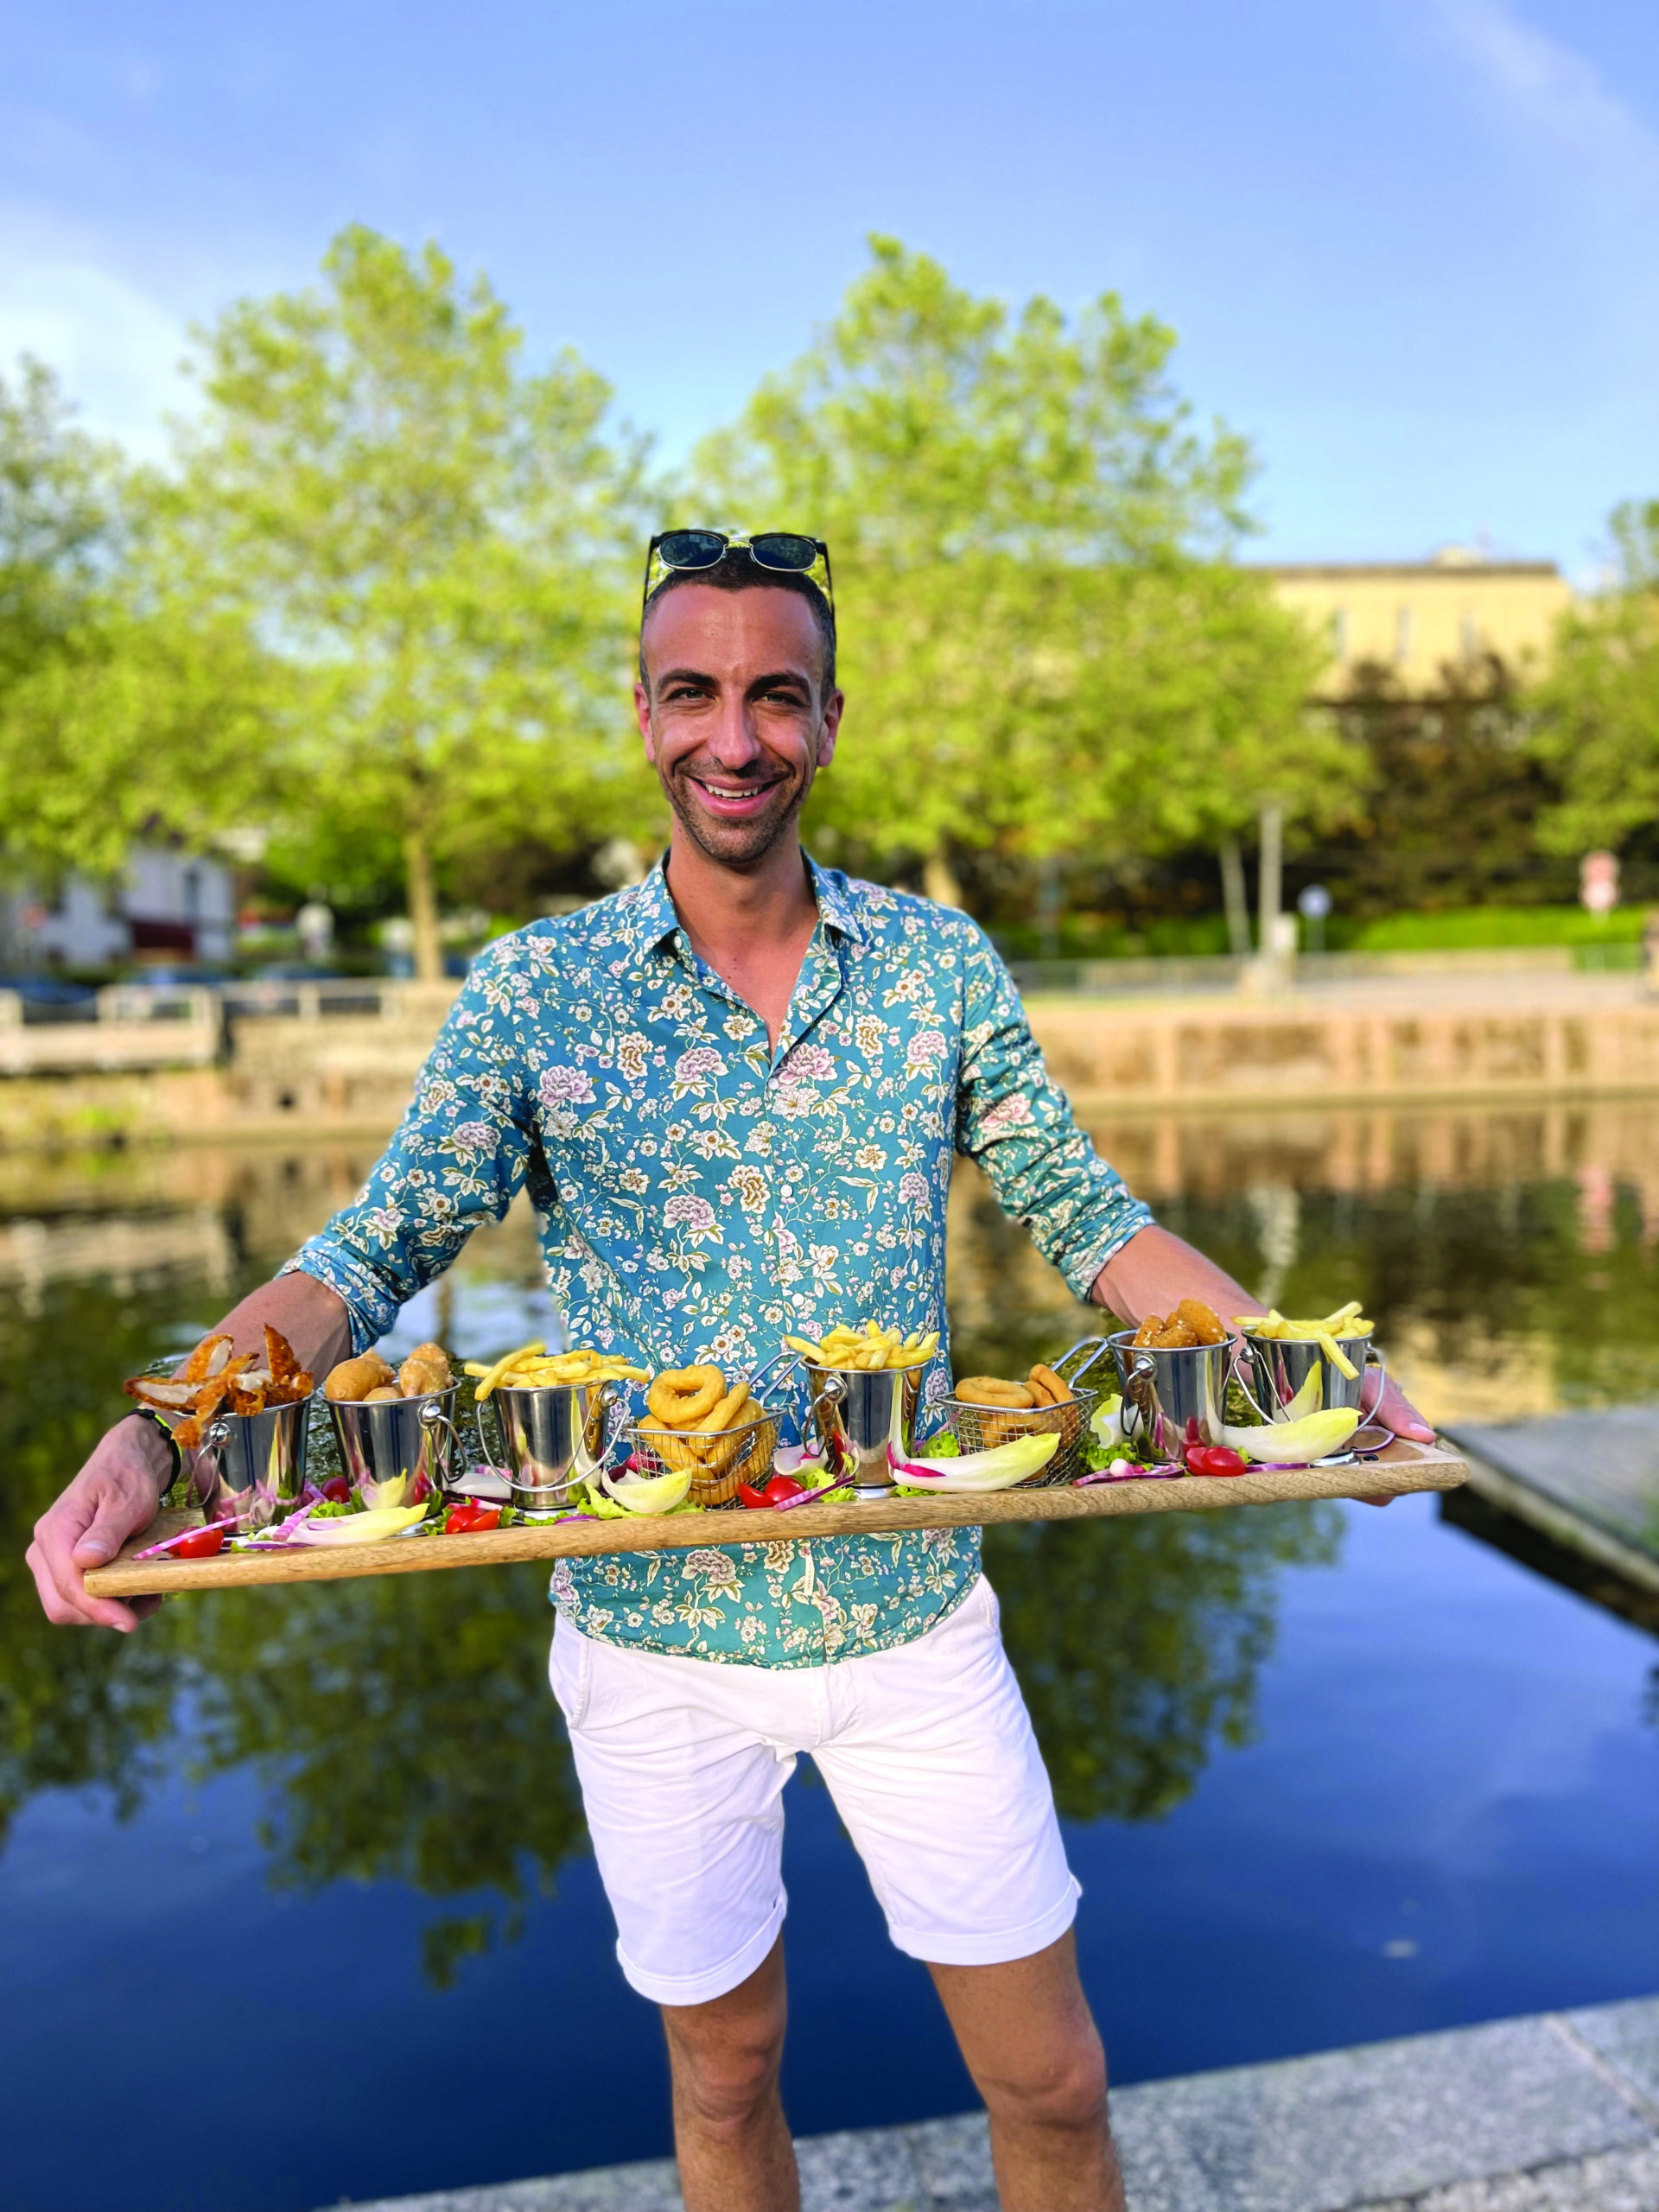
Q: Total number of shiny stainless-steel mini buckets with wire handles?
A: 6